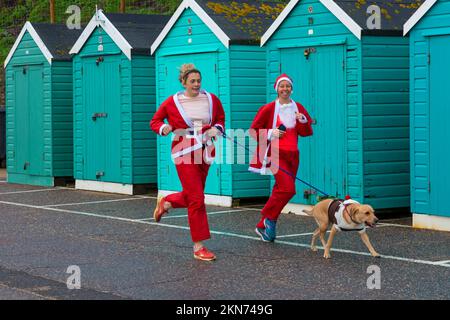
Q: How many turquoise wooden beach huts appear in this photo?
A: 5